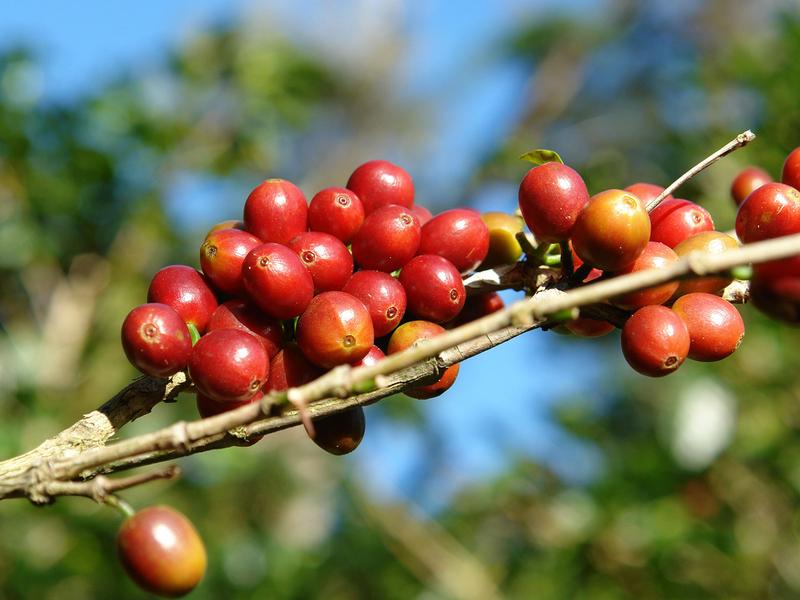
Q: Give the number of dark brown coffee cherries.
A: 1